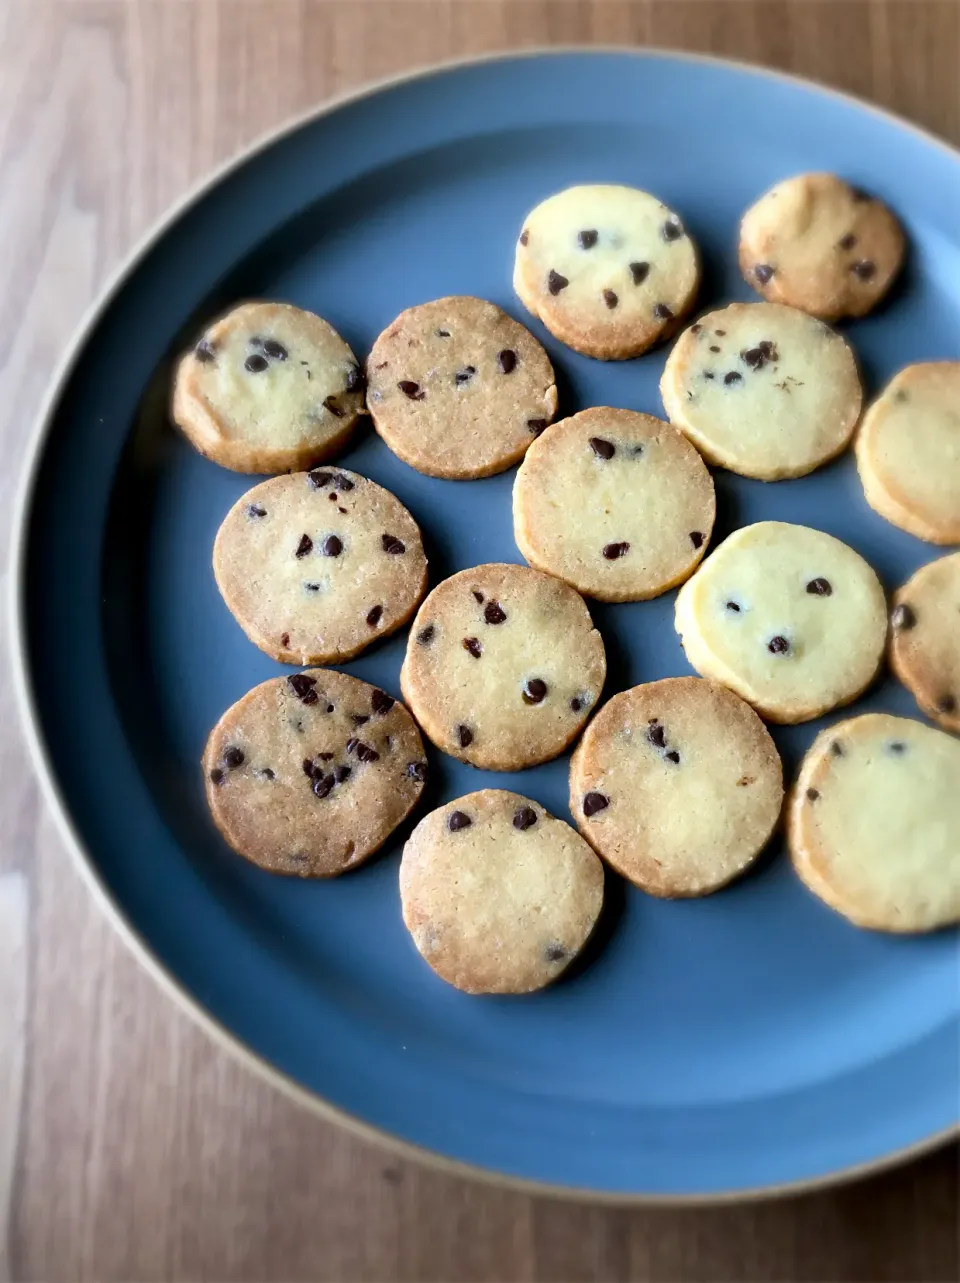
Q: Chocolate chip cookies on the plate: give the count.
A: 15